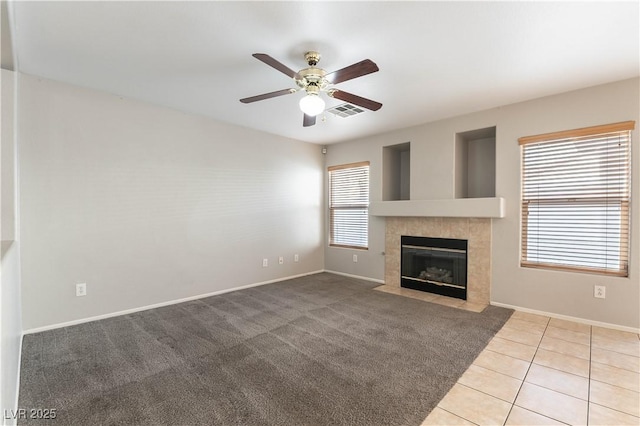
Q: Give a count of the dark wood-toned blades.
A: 5